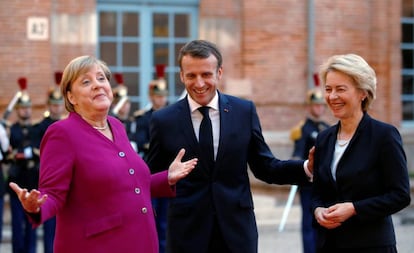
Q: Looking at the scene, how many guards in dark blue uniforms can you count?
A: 5